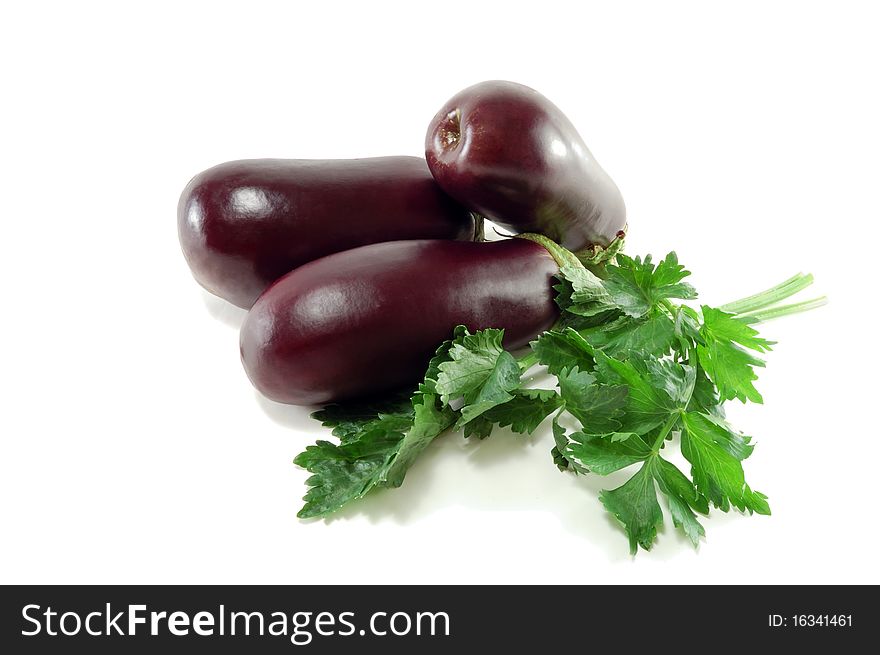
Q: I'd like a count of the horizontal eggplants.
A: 2